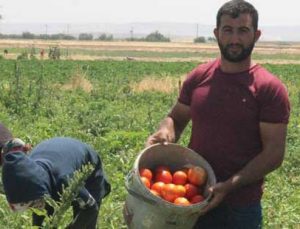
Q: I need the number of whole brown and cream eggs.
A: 0